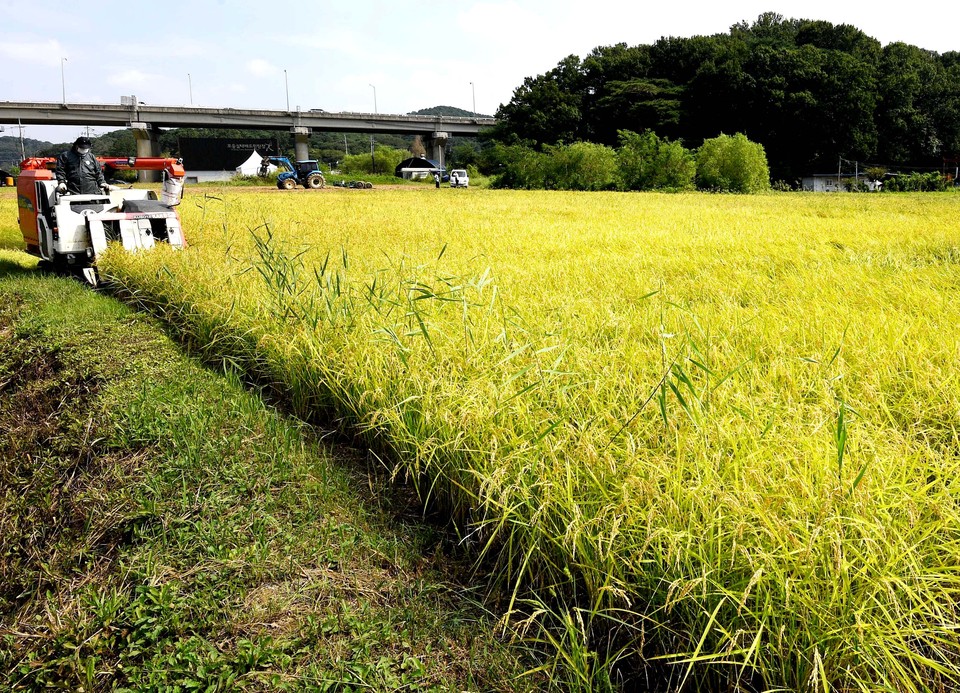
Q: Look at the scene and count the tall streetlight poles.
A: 5